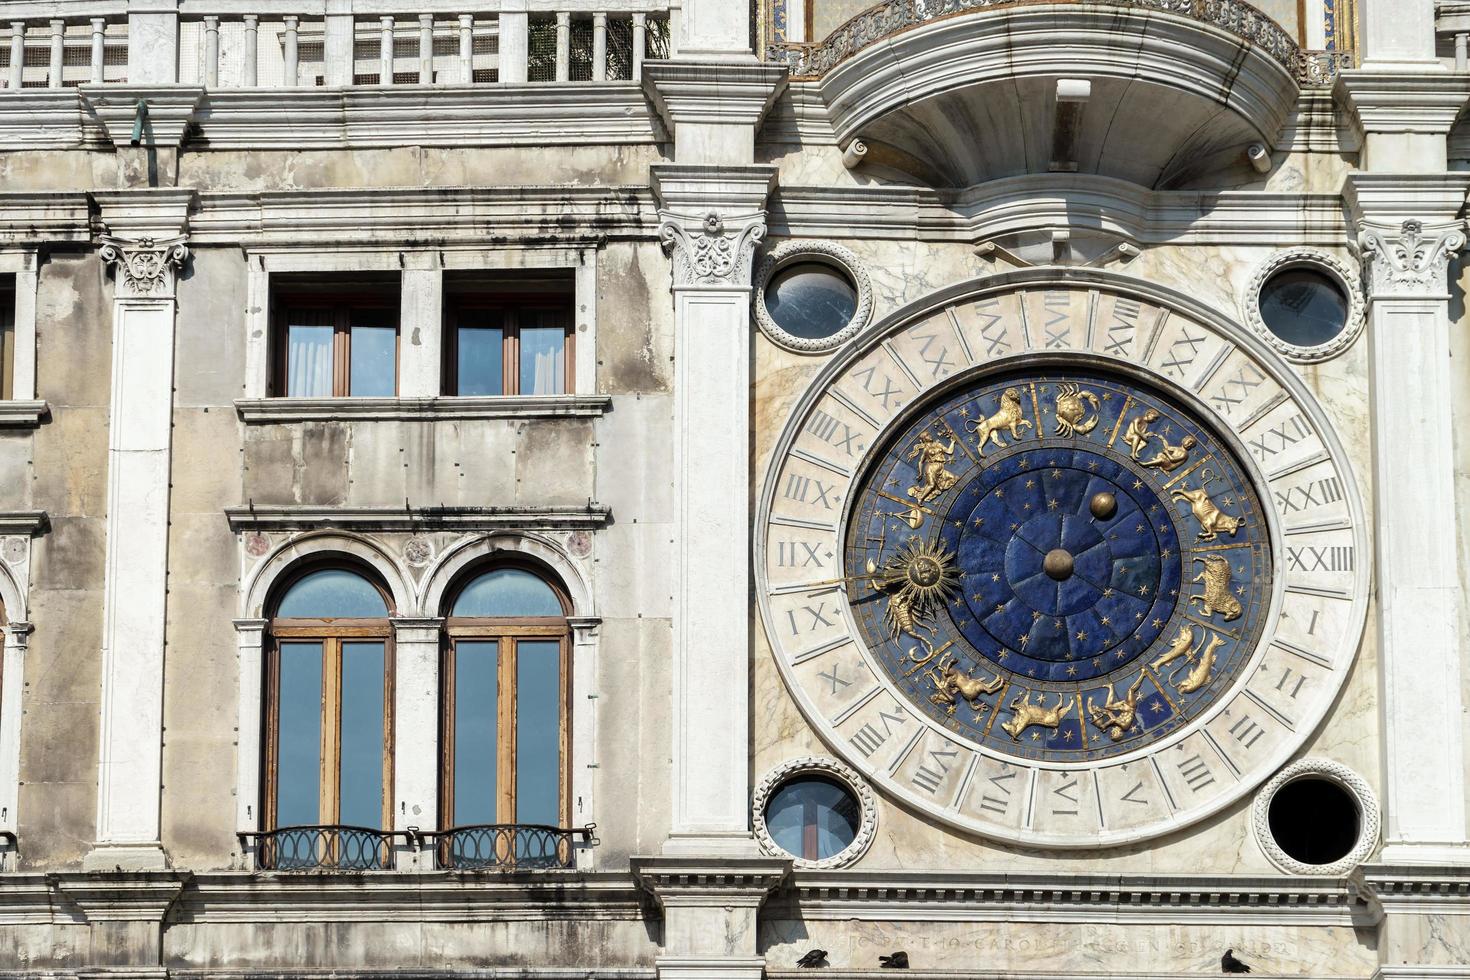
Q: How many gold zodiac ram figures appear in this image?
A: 1